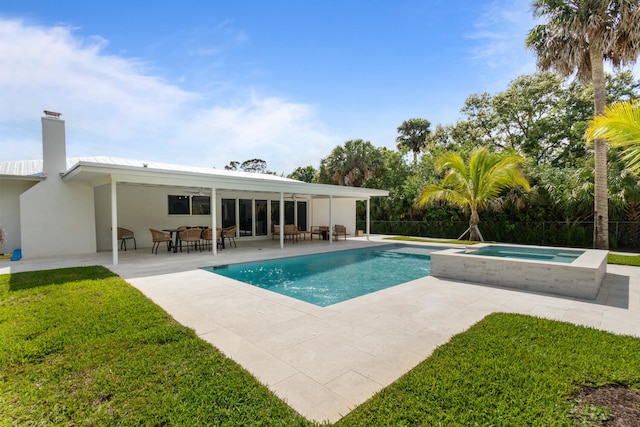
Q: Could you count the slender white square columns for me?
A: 5